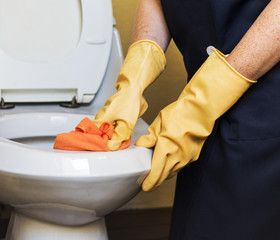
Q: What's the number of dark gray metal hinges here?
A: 2